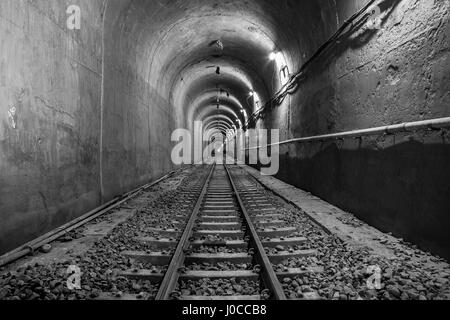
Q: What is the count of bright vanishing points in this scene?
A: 1